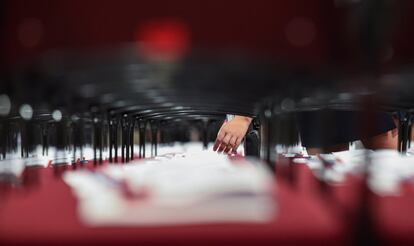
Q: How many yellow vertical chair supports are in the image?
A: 0